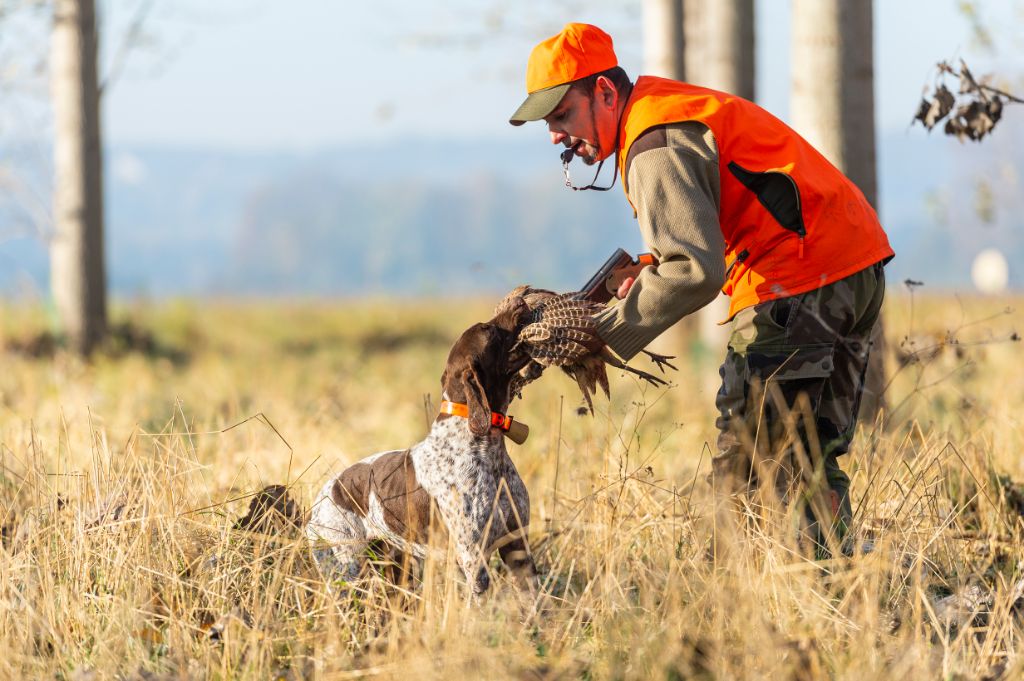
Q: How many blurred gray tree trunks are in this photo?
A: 4